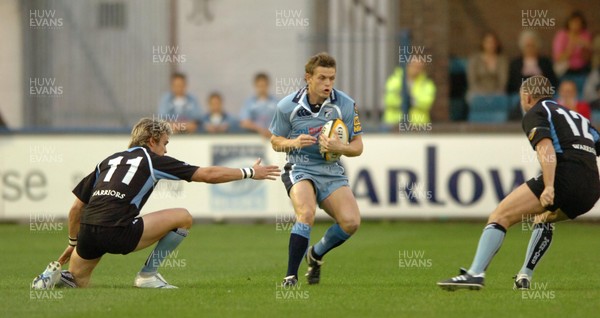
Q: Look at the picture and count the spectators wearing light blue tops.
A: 3